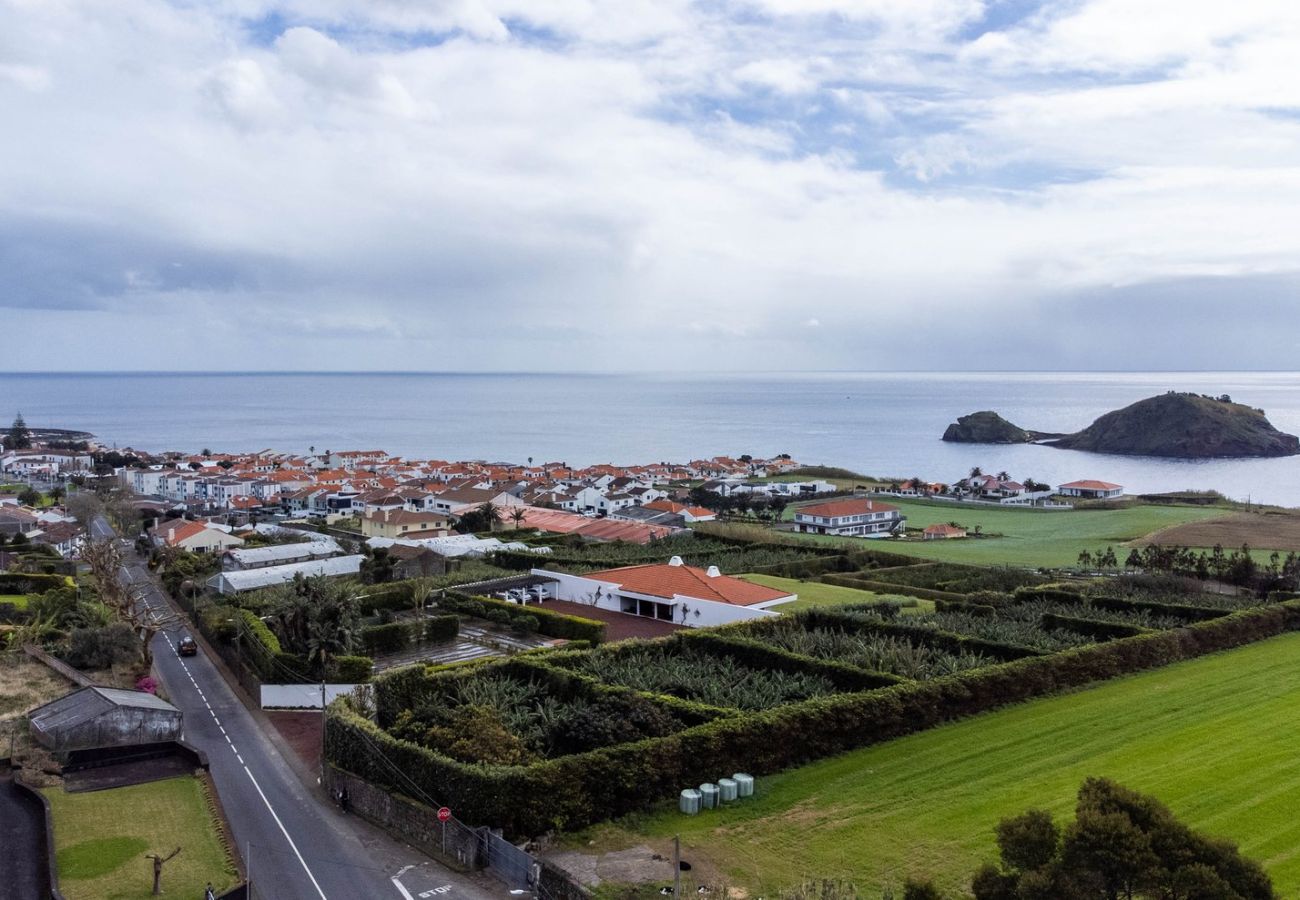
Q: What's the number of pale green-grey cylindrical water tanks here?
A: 4